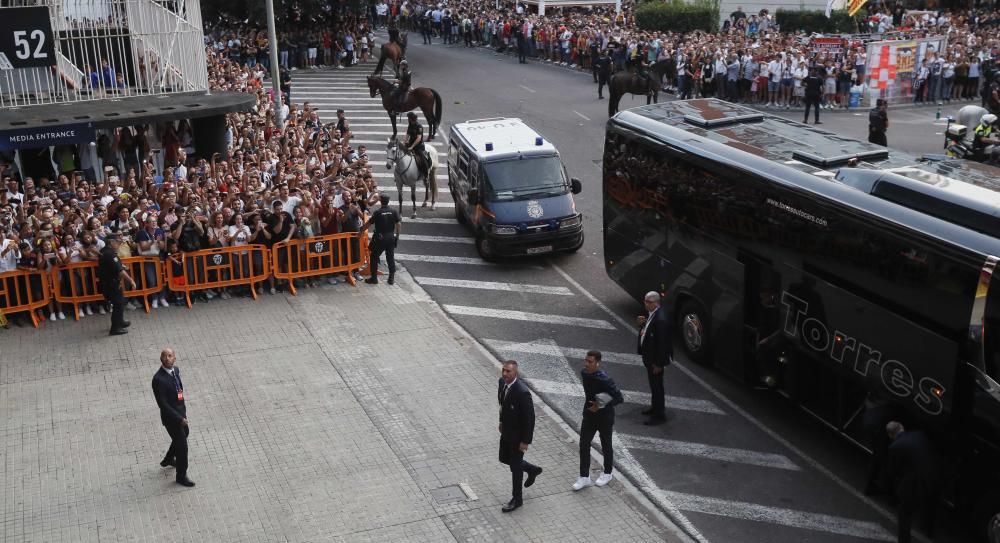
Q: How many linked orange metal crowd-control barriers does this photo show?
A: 4